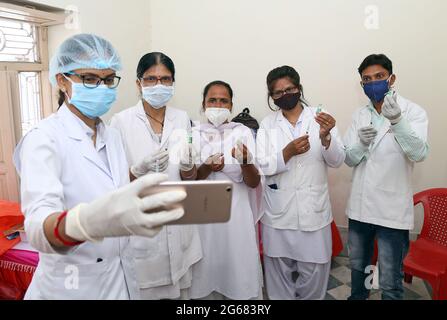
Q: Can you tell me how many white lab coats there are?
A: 4